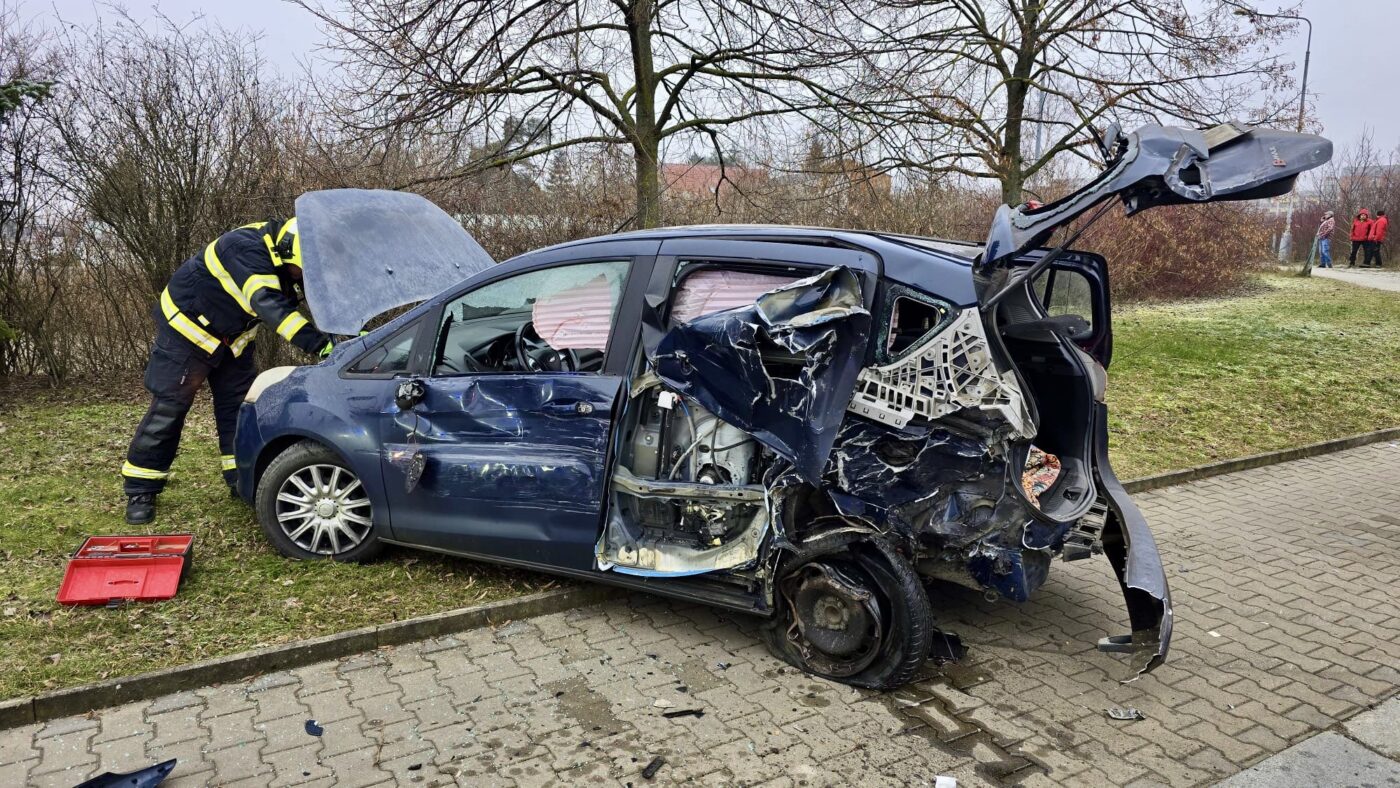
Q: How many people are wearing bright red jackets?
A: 2